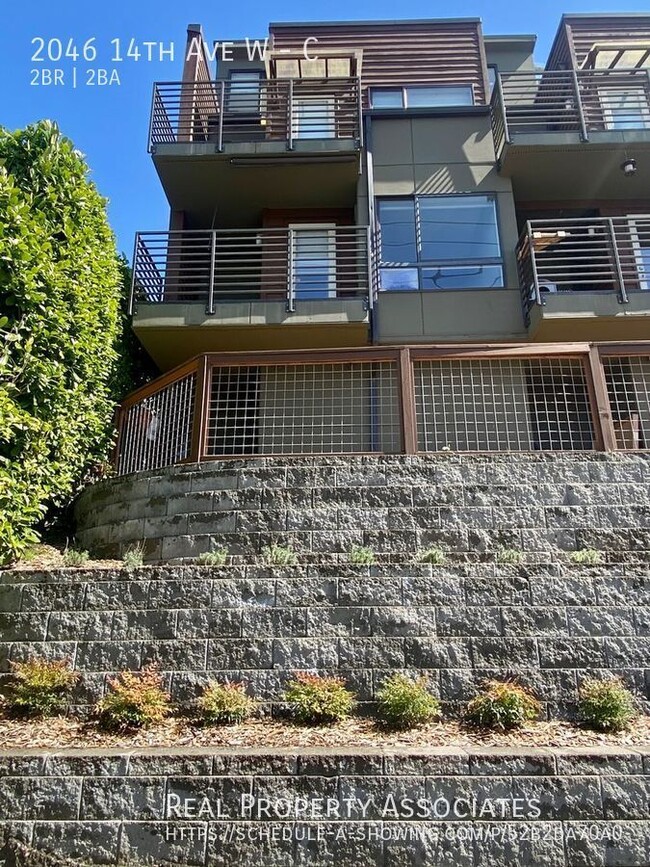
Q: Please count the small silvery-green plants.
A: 8